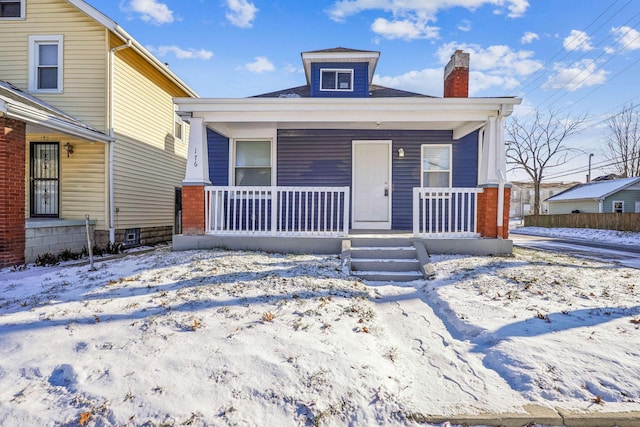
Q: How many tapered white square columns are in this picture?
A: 2